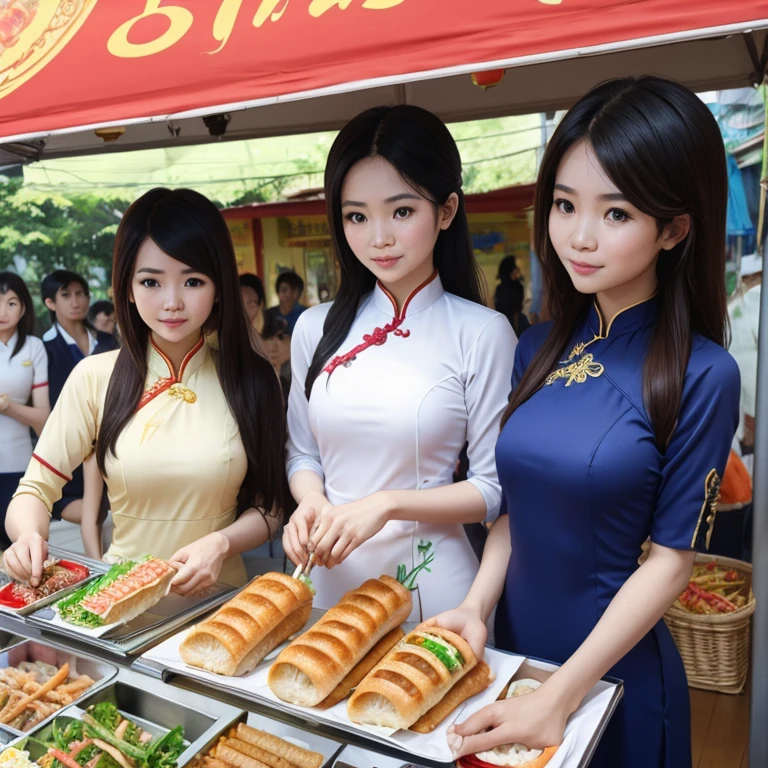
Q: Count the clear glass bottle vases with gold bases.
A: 0